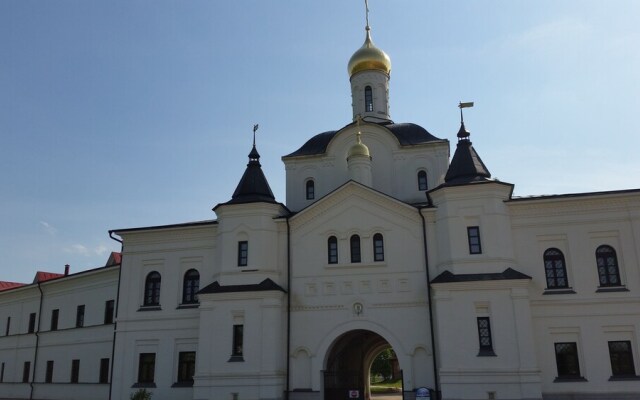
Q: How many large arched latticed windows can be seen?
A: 4